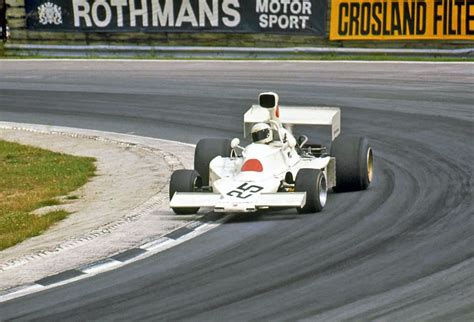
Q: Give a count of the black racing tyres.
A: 4